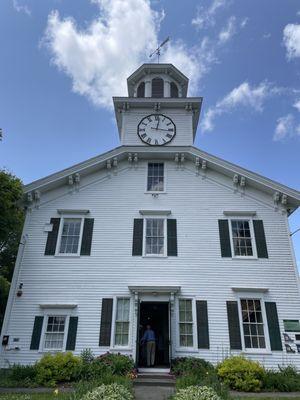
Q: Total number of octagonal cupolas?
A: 1